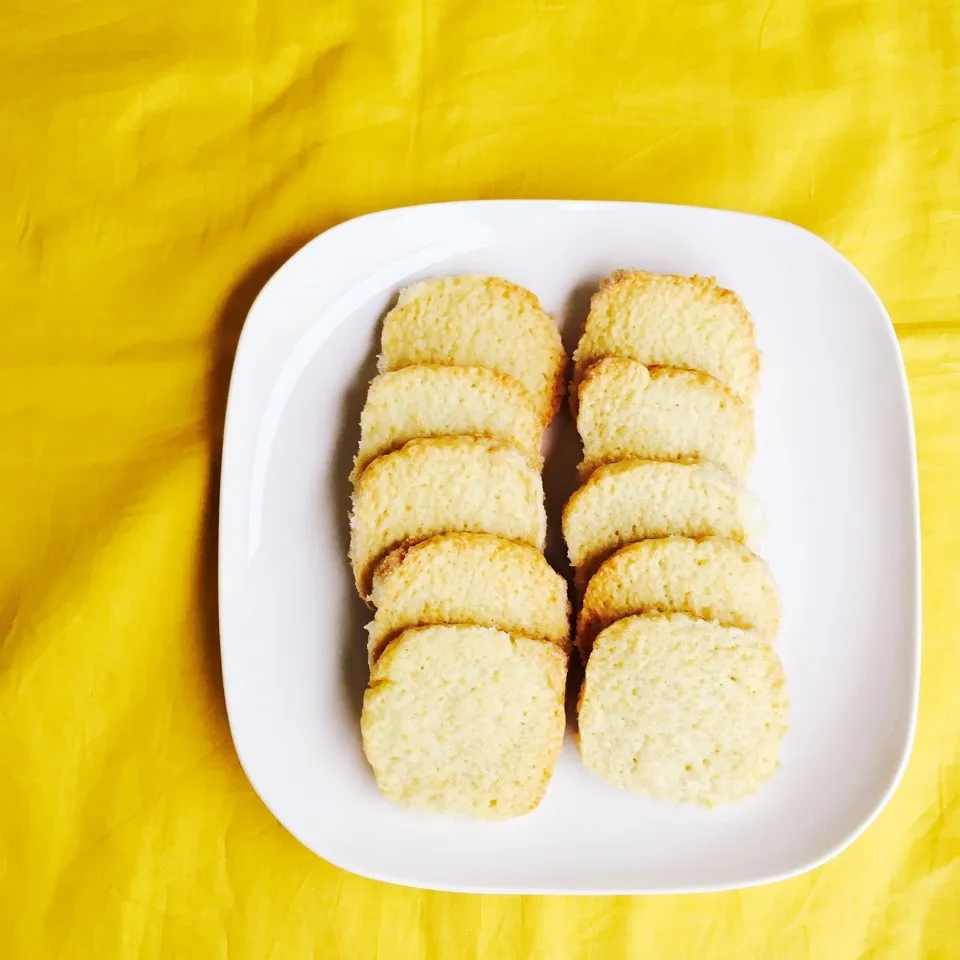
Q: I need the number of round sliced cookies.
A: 10